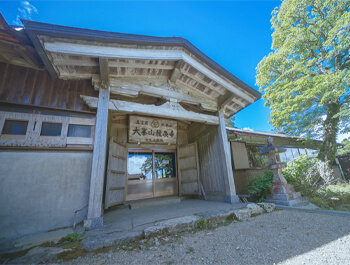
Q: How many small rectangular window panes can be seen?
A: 3